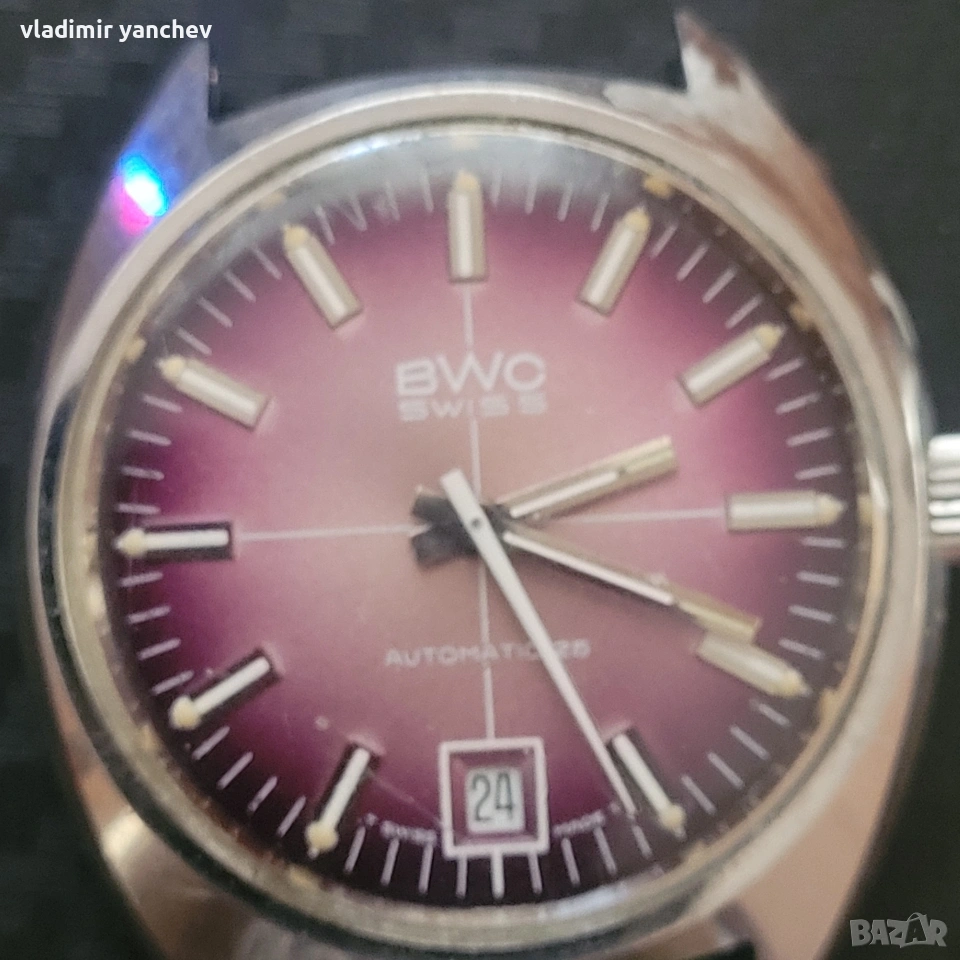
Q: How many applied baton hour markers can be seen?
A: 11